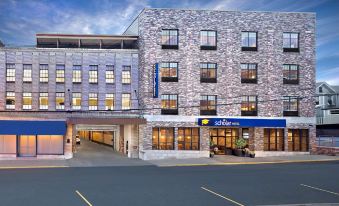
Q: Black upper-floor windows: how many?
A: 12